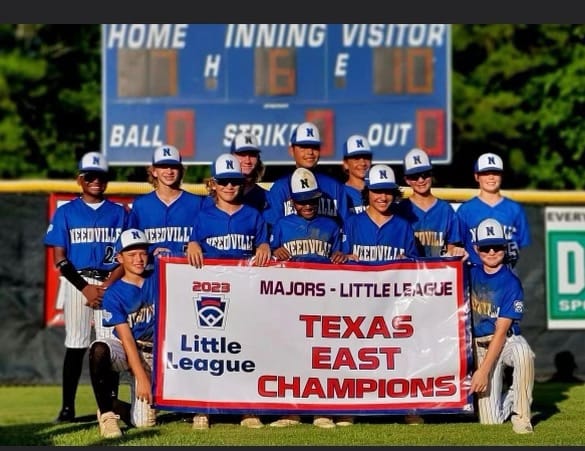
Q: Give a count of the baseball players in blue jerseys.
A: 12